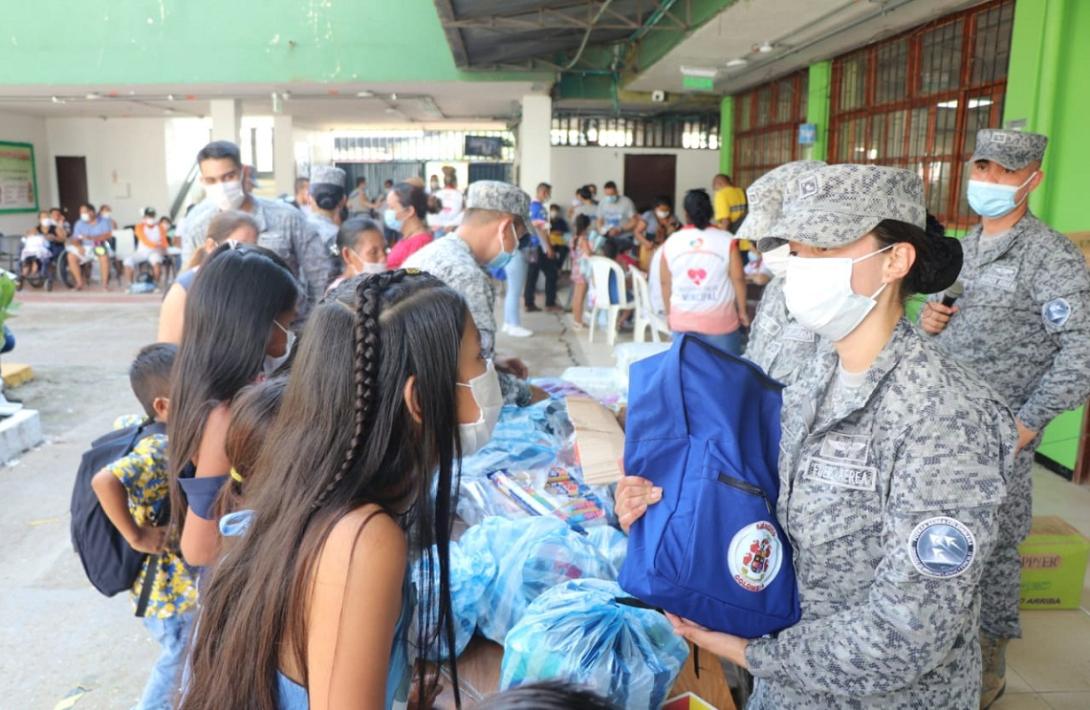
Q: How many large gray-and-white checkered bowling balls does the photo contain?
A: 0